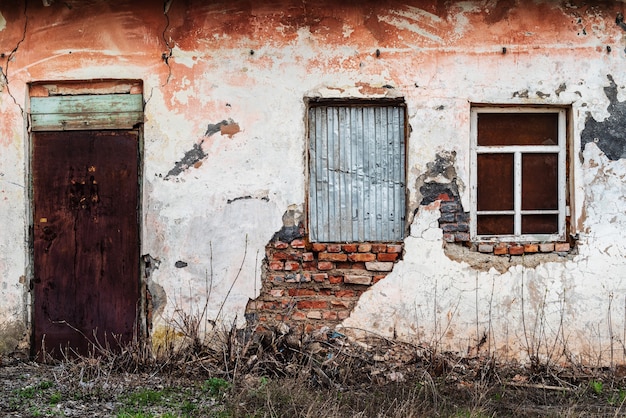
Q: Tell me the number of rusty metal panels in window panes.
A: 5